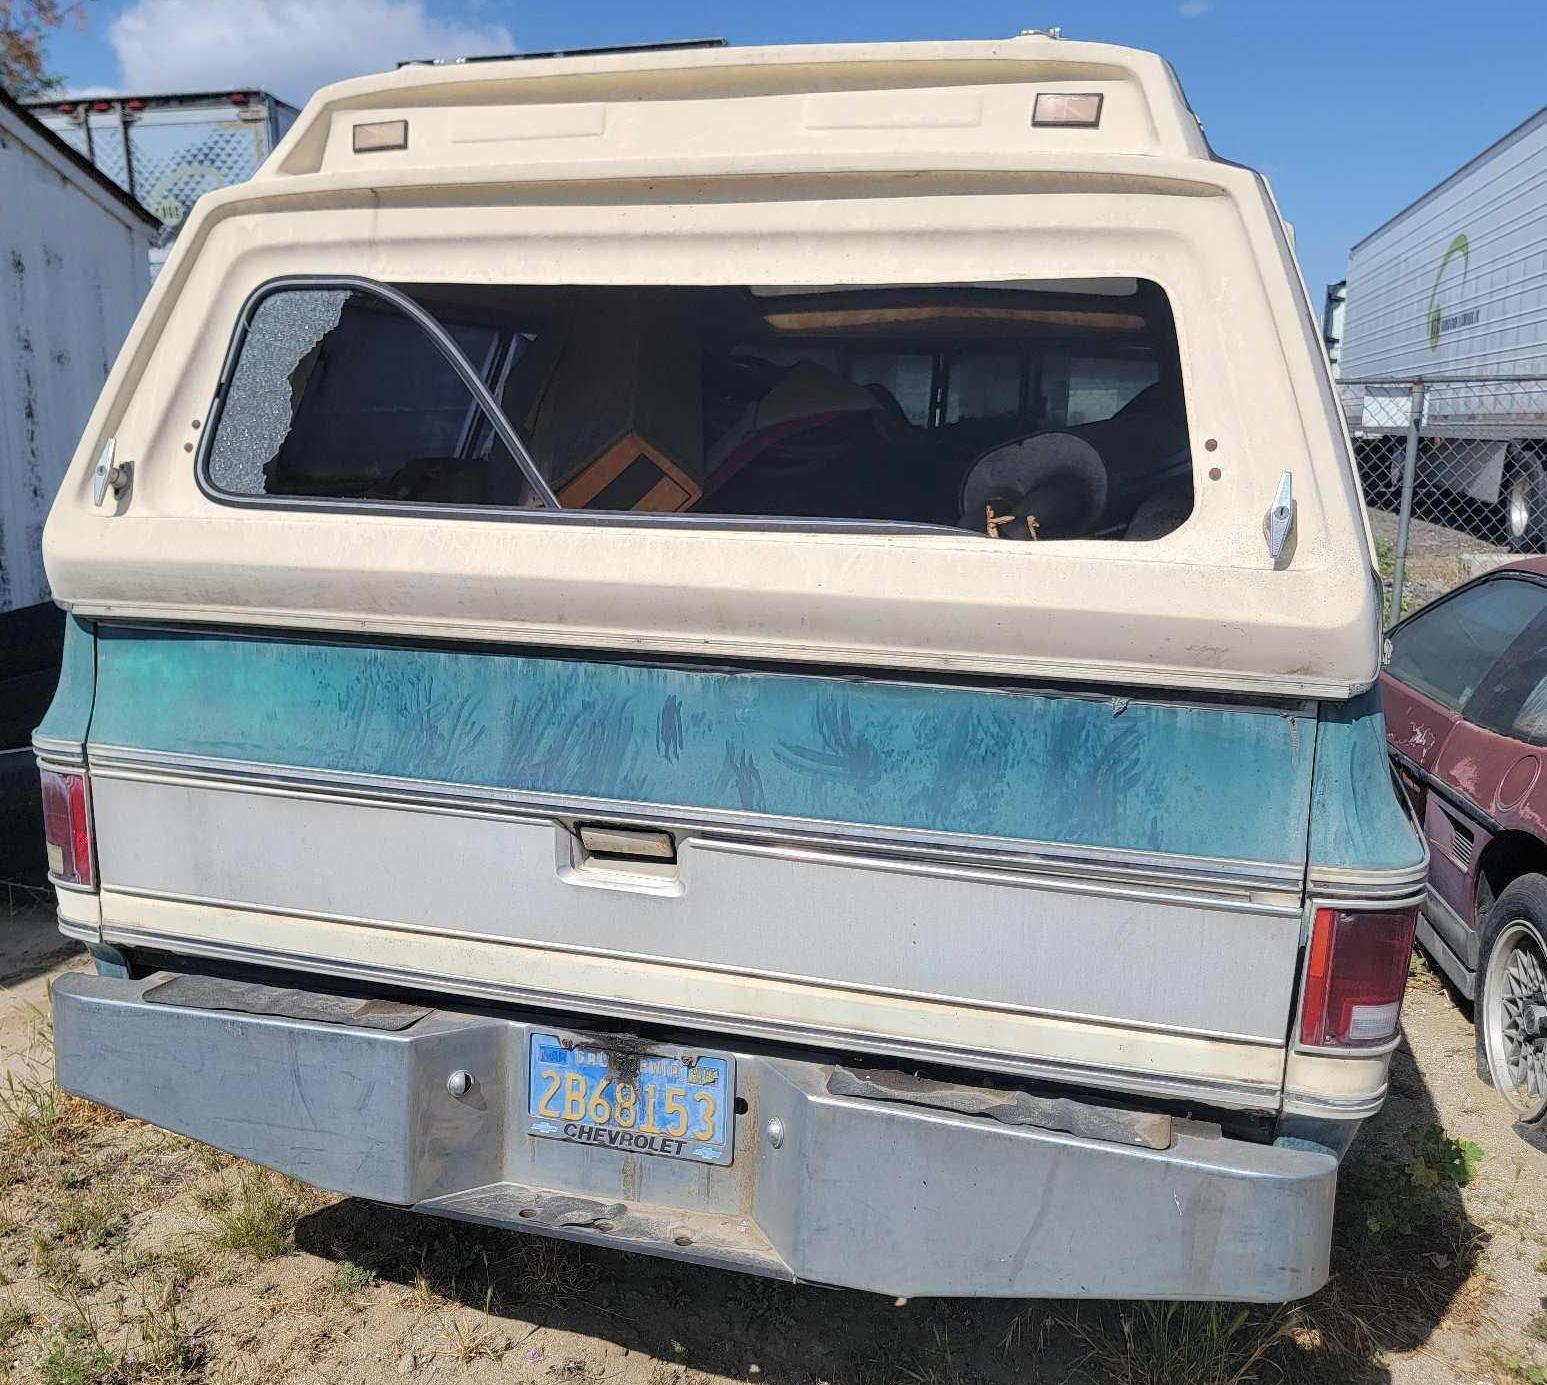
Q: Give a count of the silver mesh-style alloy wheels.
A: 1